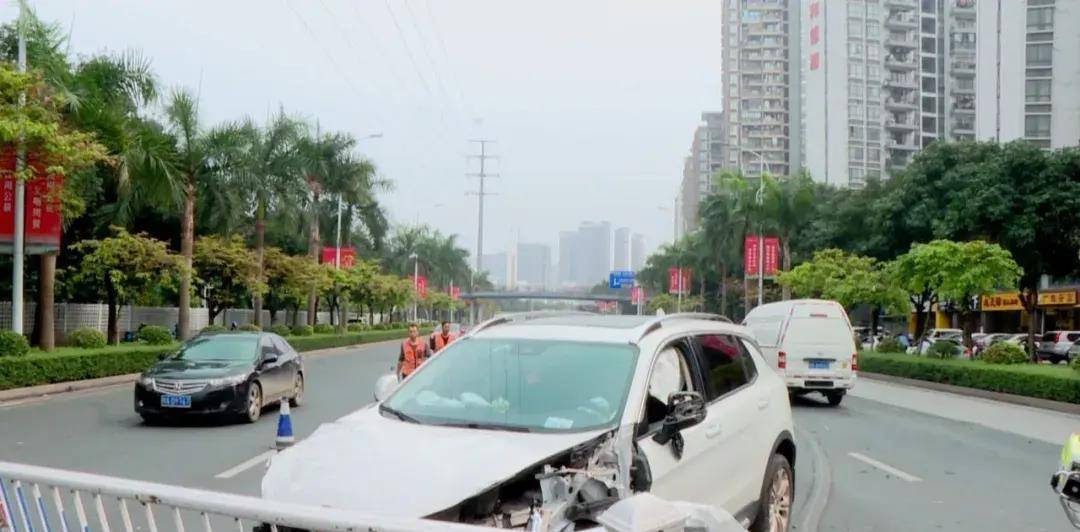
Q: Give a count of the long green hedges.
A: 2